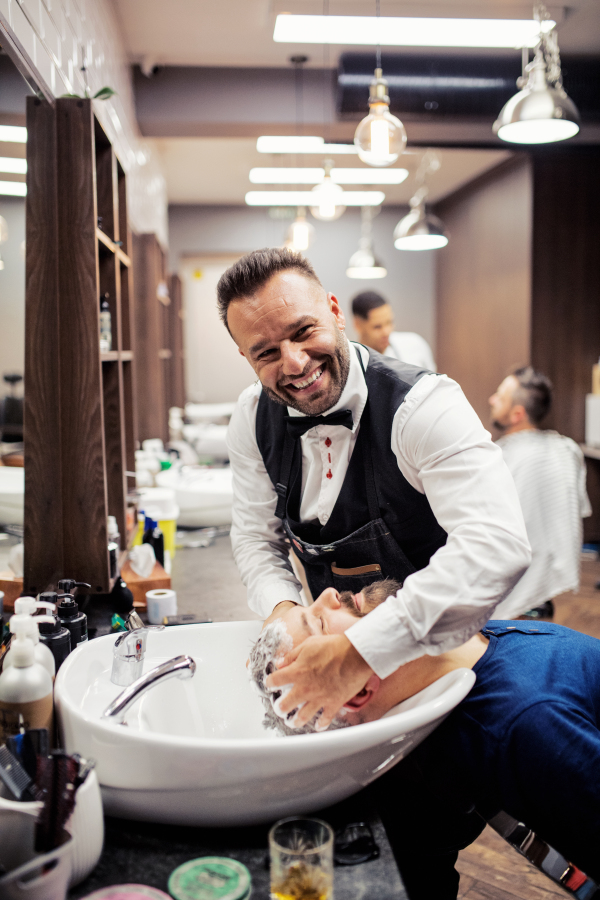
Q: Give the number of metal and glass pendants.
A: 6